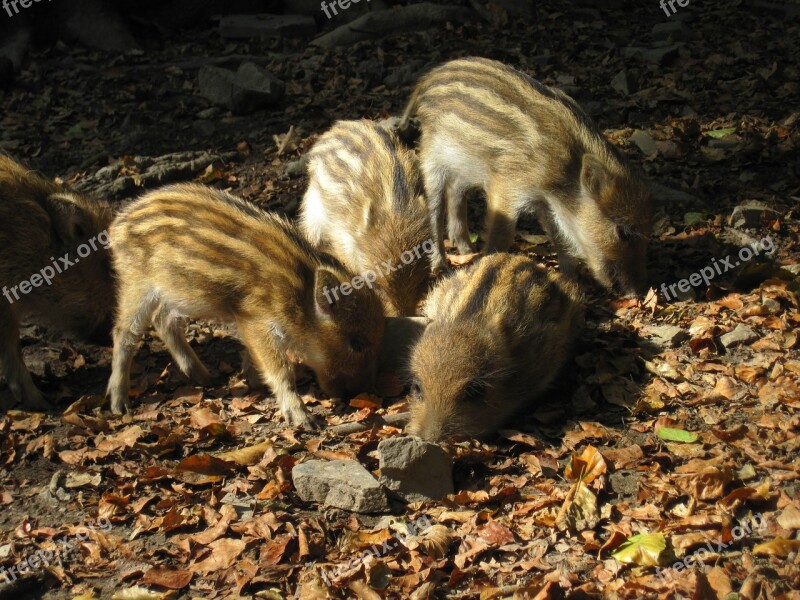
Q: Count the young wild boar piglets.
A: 5